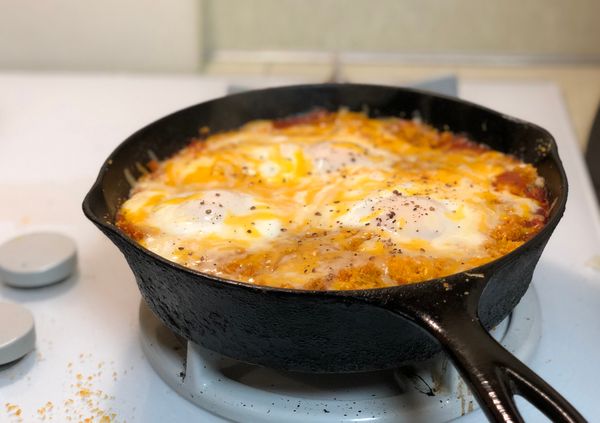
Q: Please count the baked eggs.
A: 3